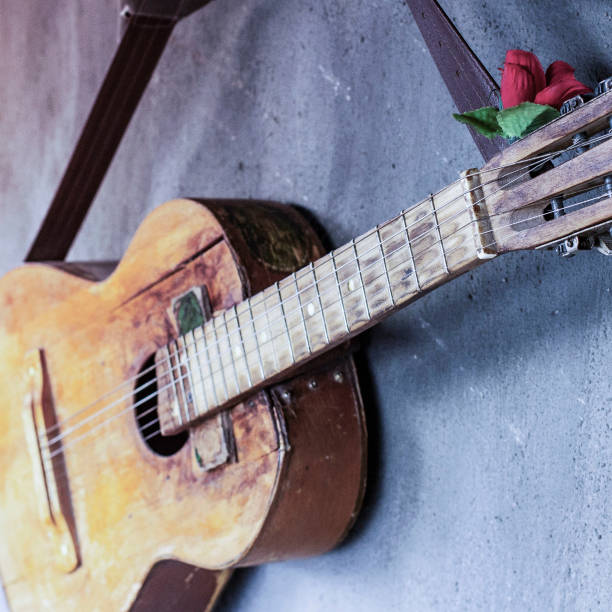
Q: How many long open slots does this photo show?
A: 2